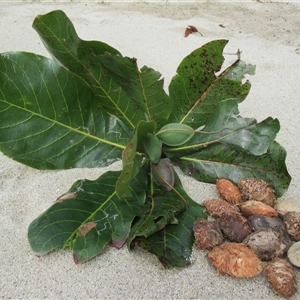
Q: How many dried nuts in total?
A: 13